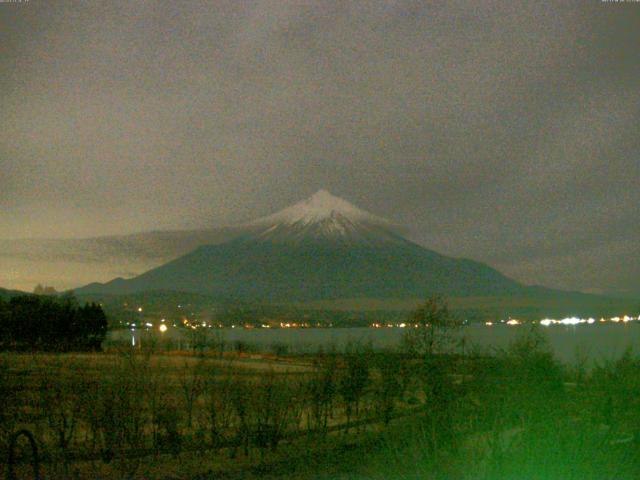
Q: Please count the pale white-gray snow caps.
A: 1